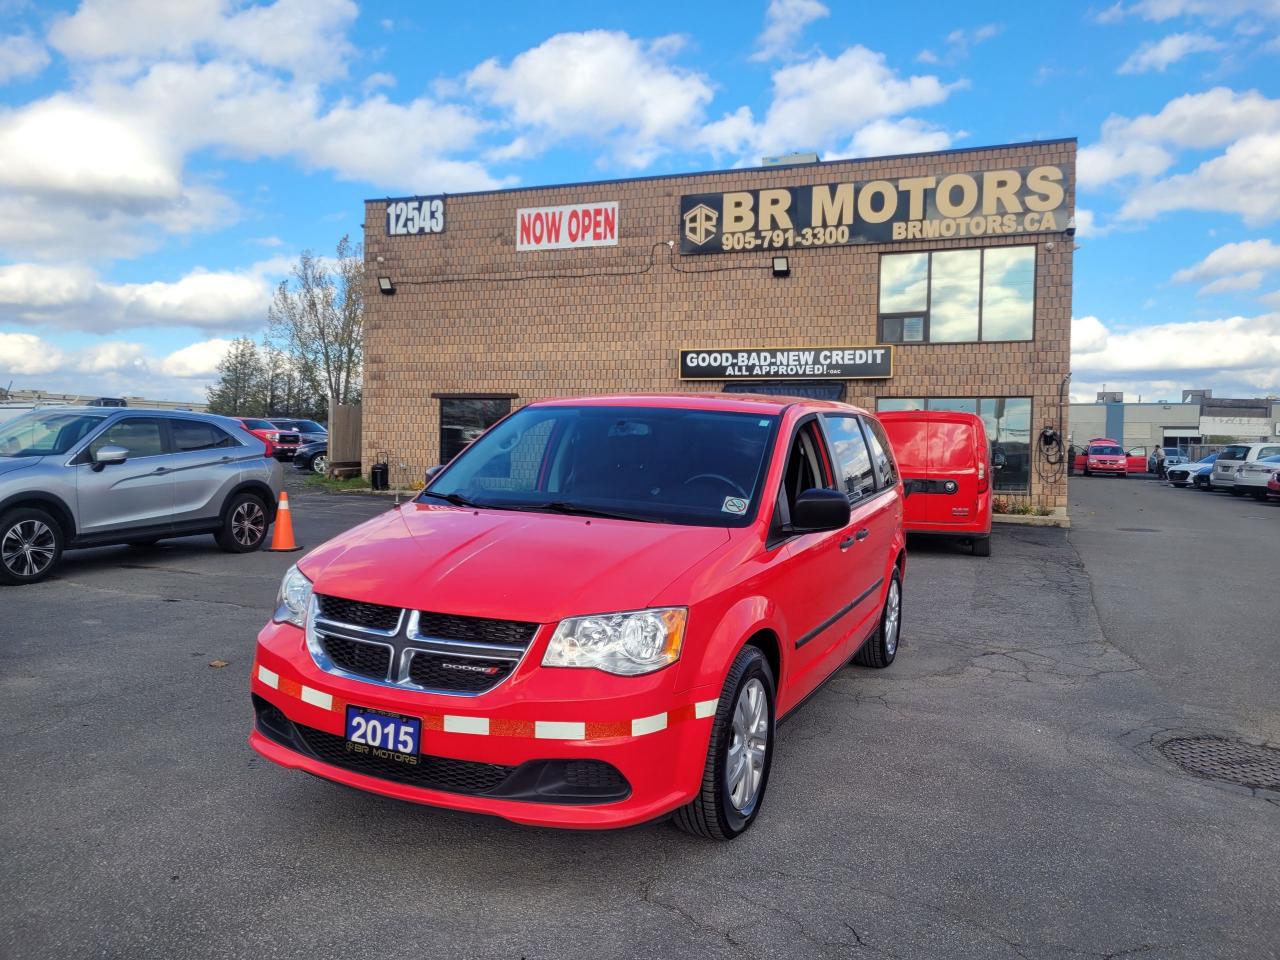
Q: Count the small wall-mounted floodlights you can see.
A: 2